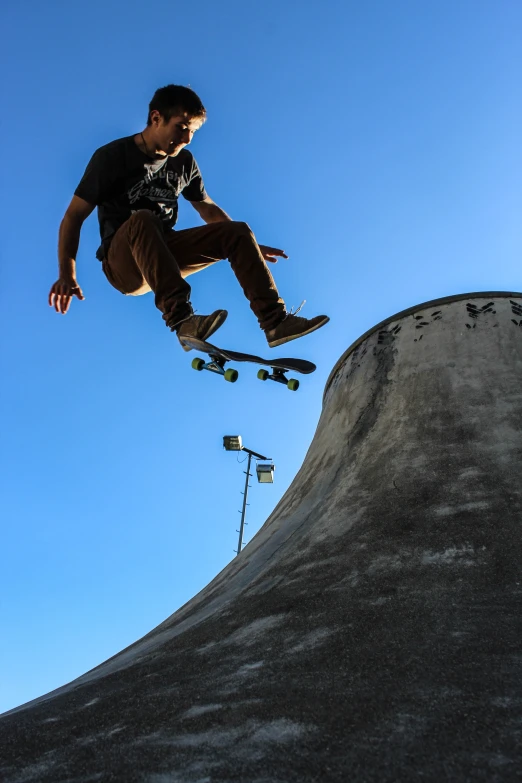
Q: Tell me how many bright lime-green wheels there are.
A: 4